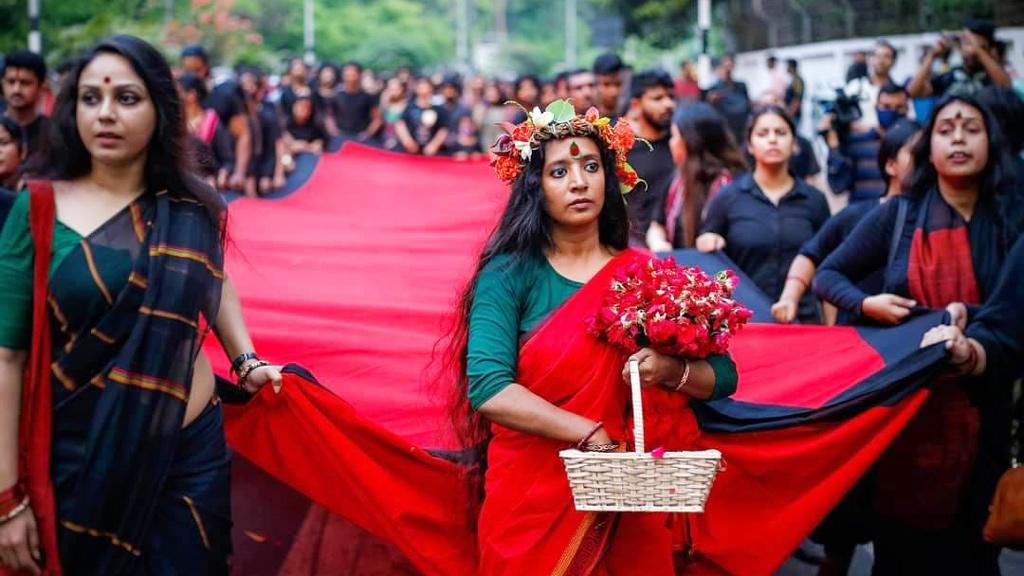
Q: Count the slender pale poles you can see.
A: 5